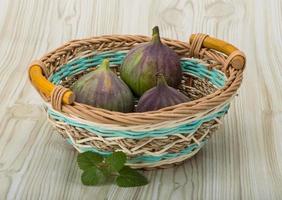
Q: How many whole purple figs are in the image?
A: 3